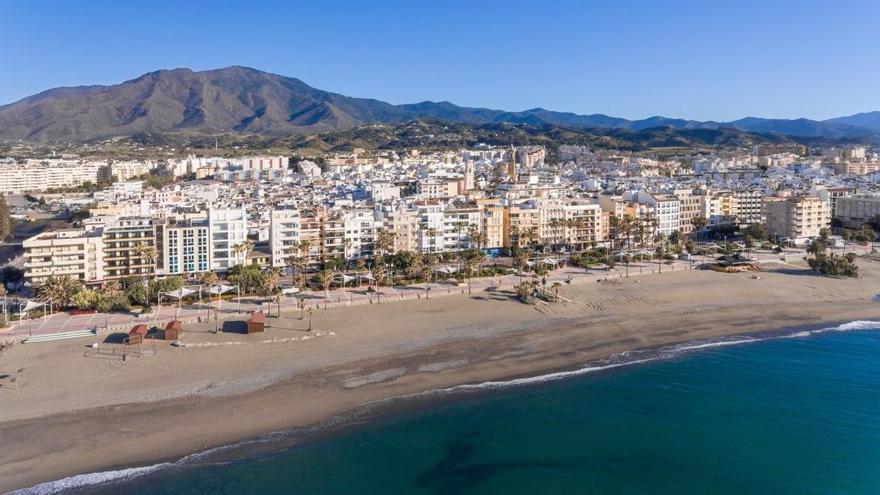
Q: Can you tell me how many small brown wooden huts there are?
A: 3